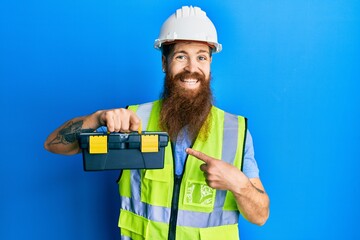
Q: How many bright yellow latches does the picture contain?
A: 2